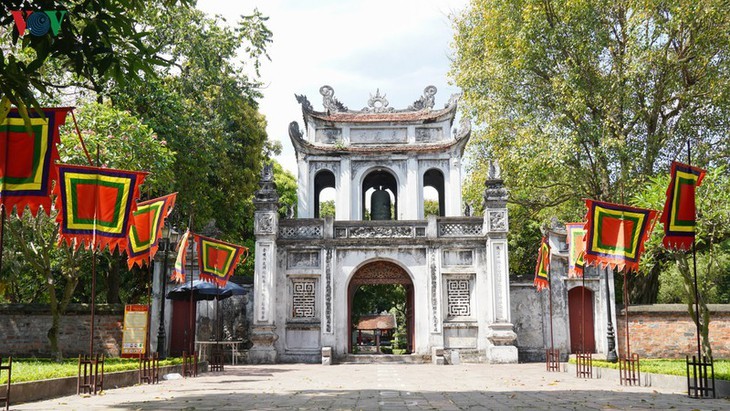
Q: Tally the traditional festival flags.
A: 9